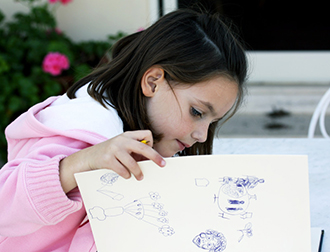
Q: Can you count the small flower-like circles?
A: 5